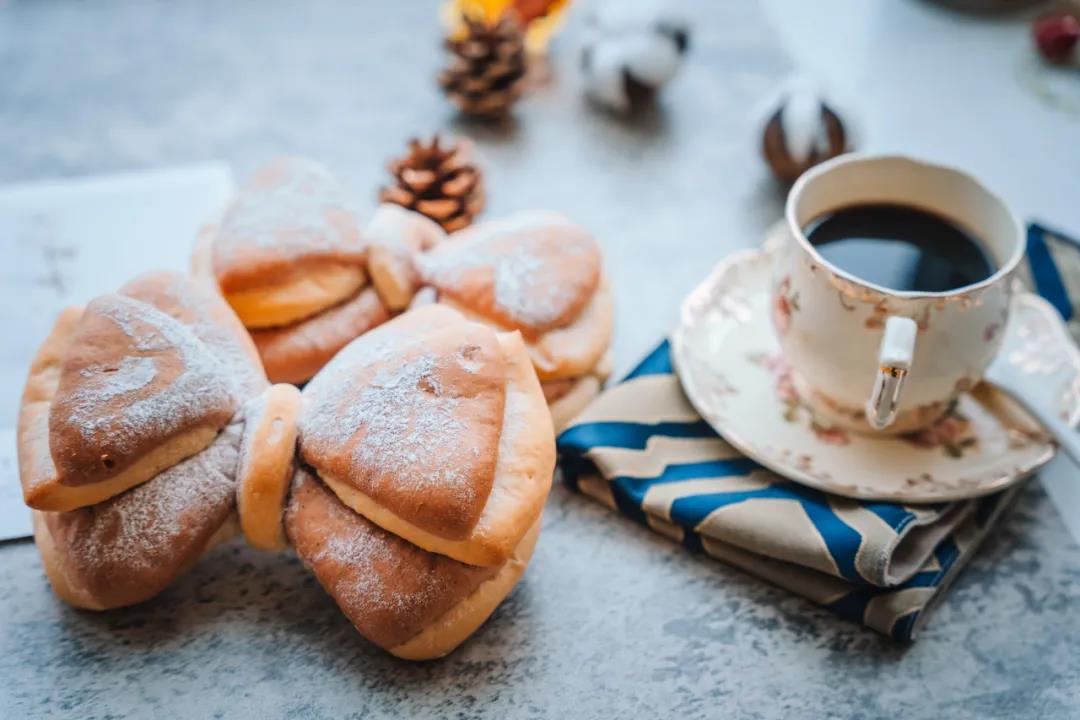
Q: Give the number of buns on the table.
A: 2